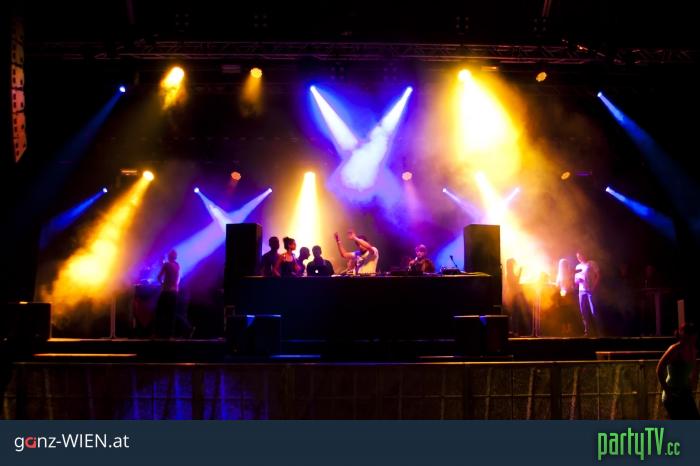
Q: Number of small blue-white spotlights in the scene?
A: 10